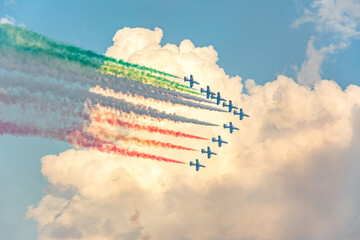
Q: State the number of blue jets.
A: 9